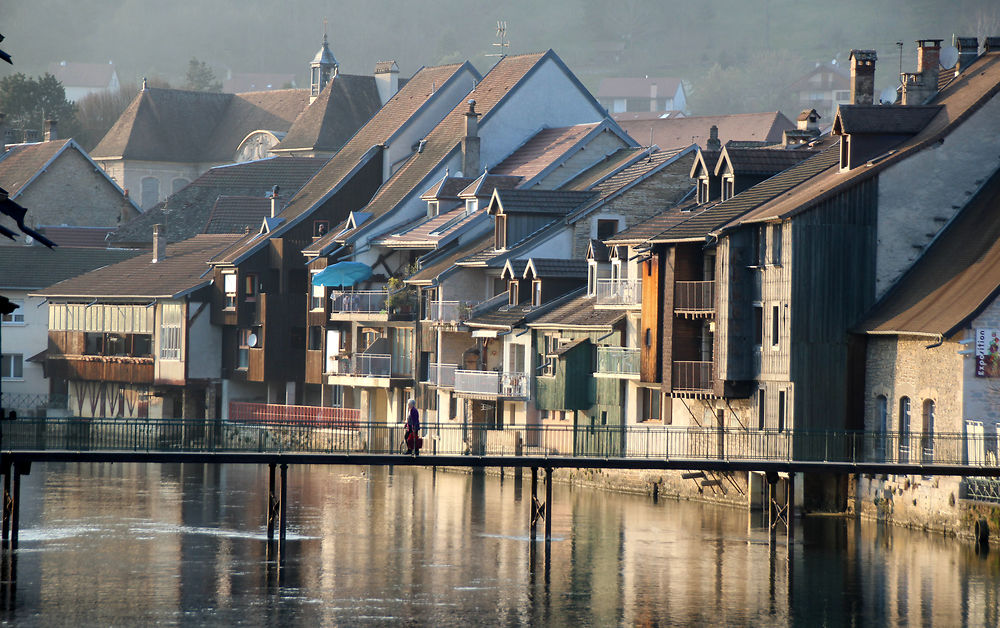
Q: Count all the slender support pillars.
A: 8